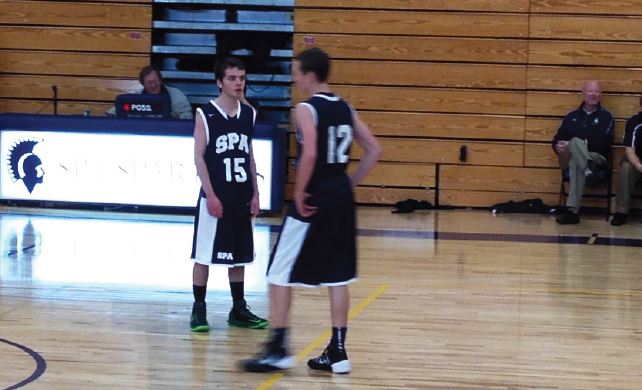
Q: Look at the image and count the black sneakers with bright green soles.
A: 2